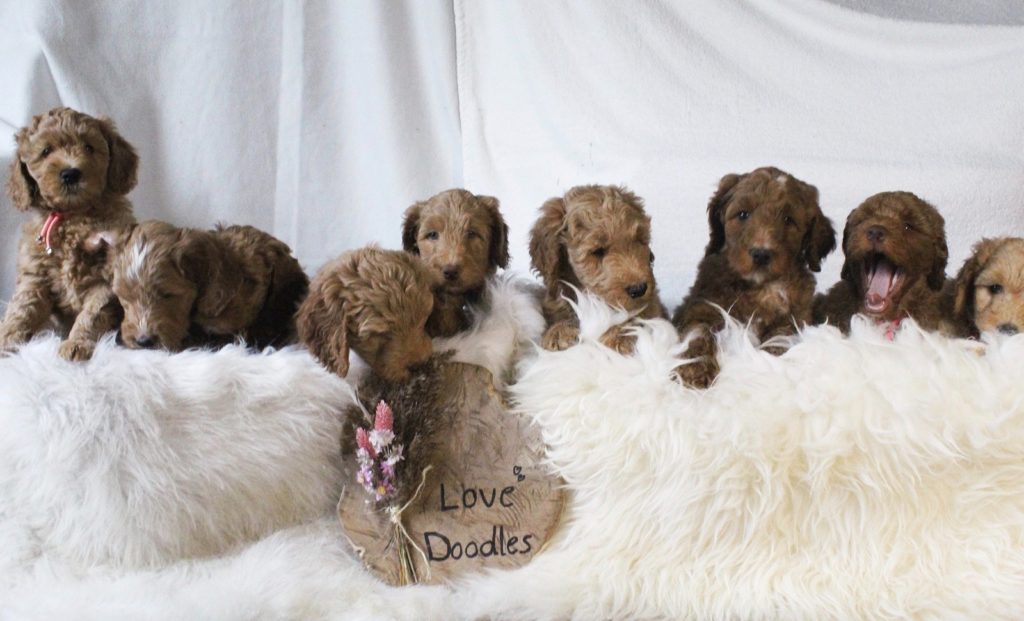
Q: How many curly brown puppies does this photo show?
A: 8